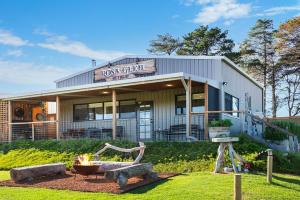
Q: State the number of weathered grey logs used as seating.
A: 3